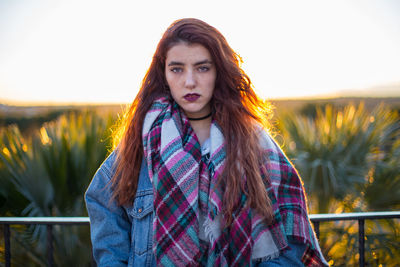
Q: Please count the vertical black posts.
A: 4